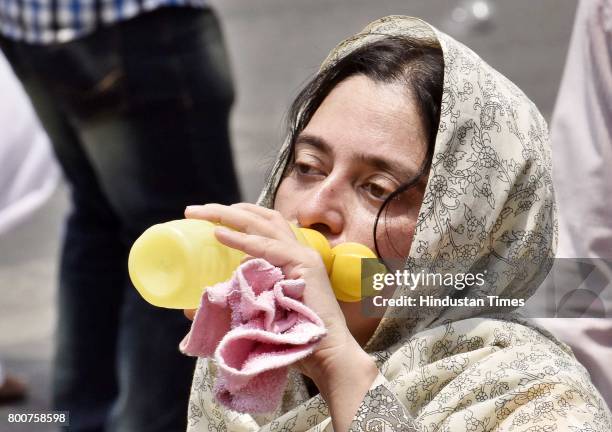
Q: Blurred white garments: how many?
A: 2